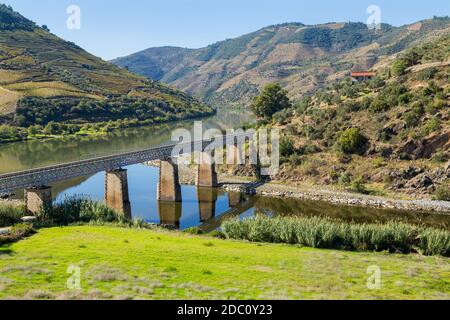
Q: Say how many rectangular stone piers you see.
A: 5